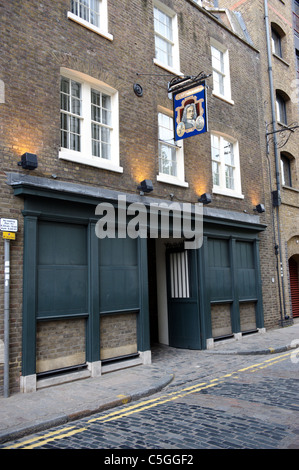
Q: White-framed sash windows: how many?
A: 6